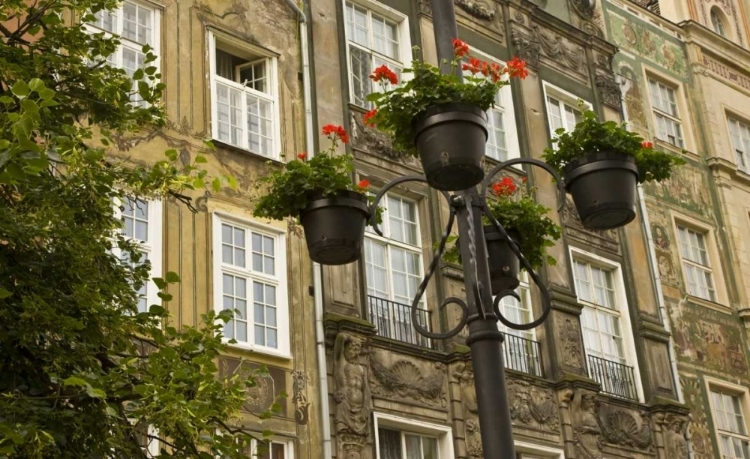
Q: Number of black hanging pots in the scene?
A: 4